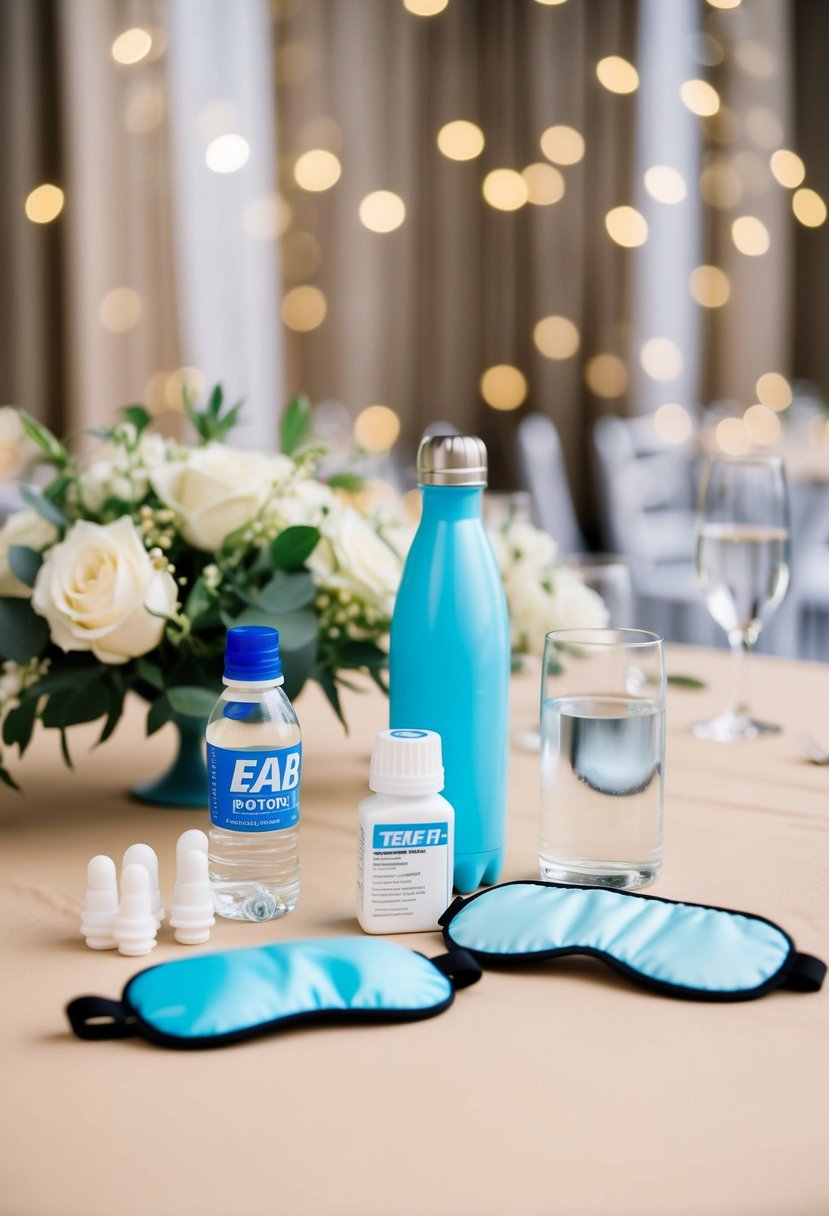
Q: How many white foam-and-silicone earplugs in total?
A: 5